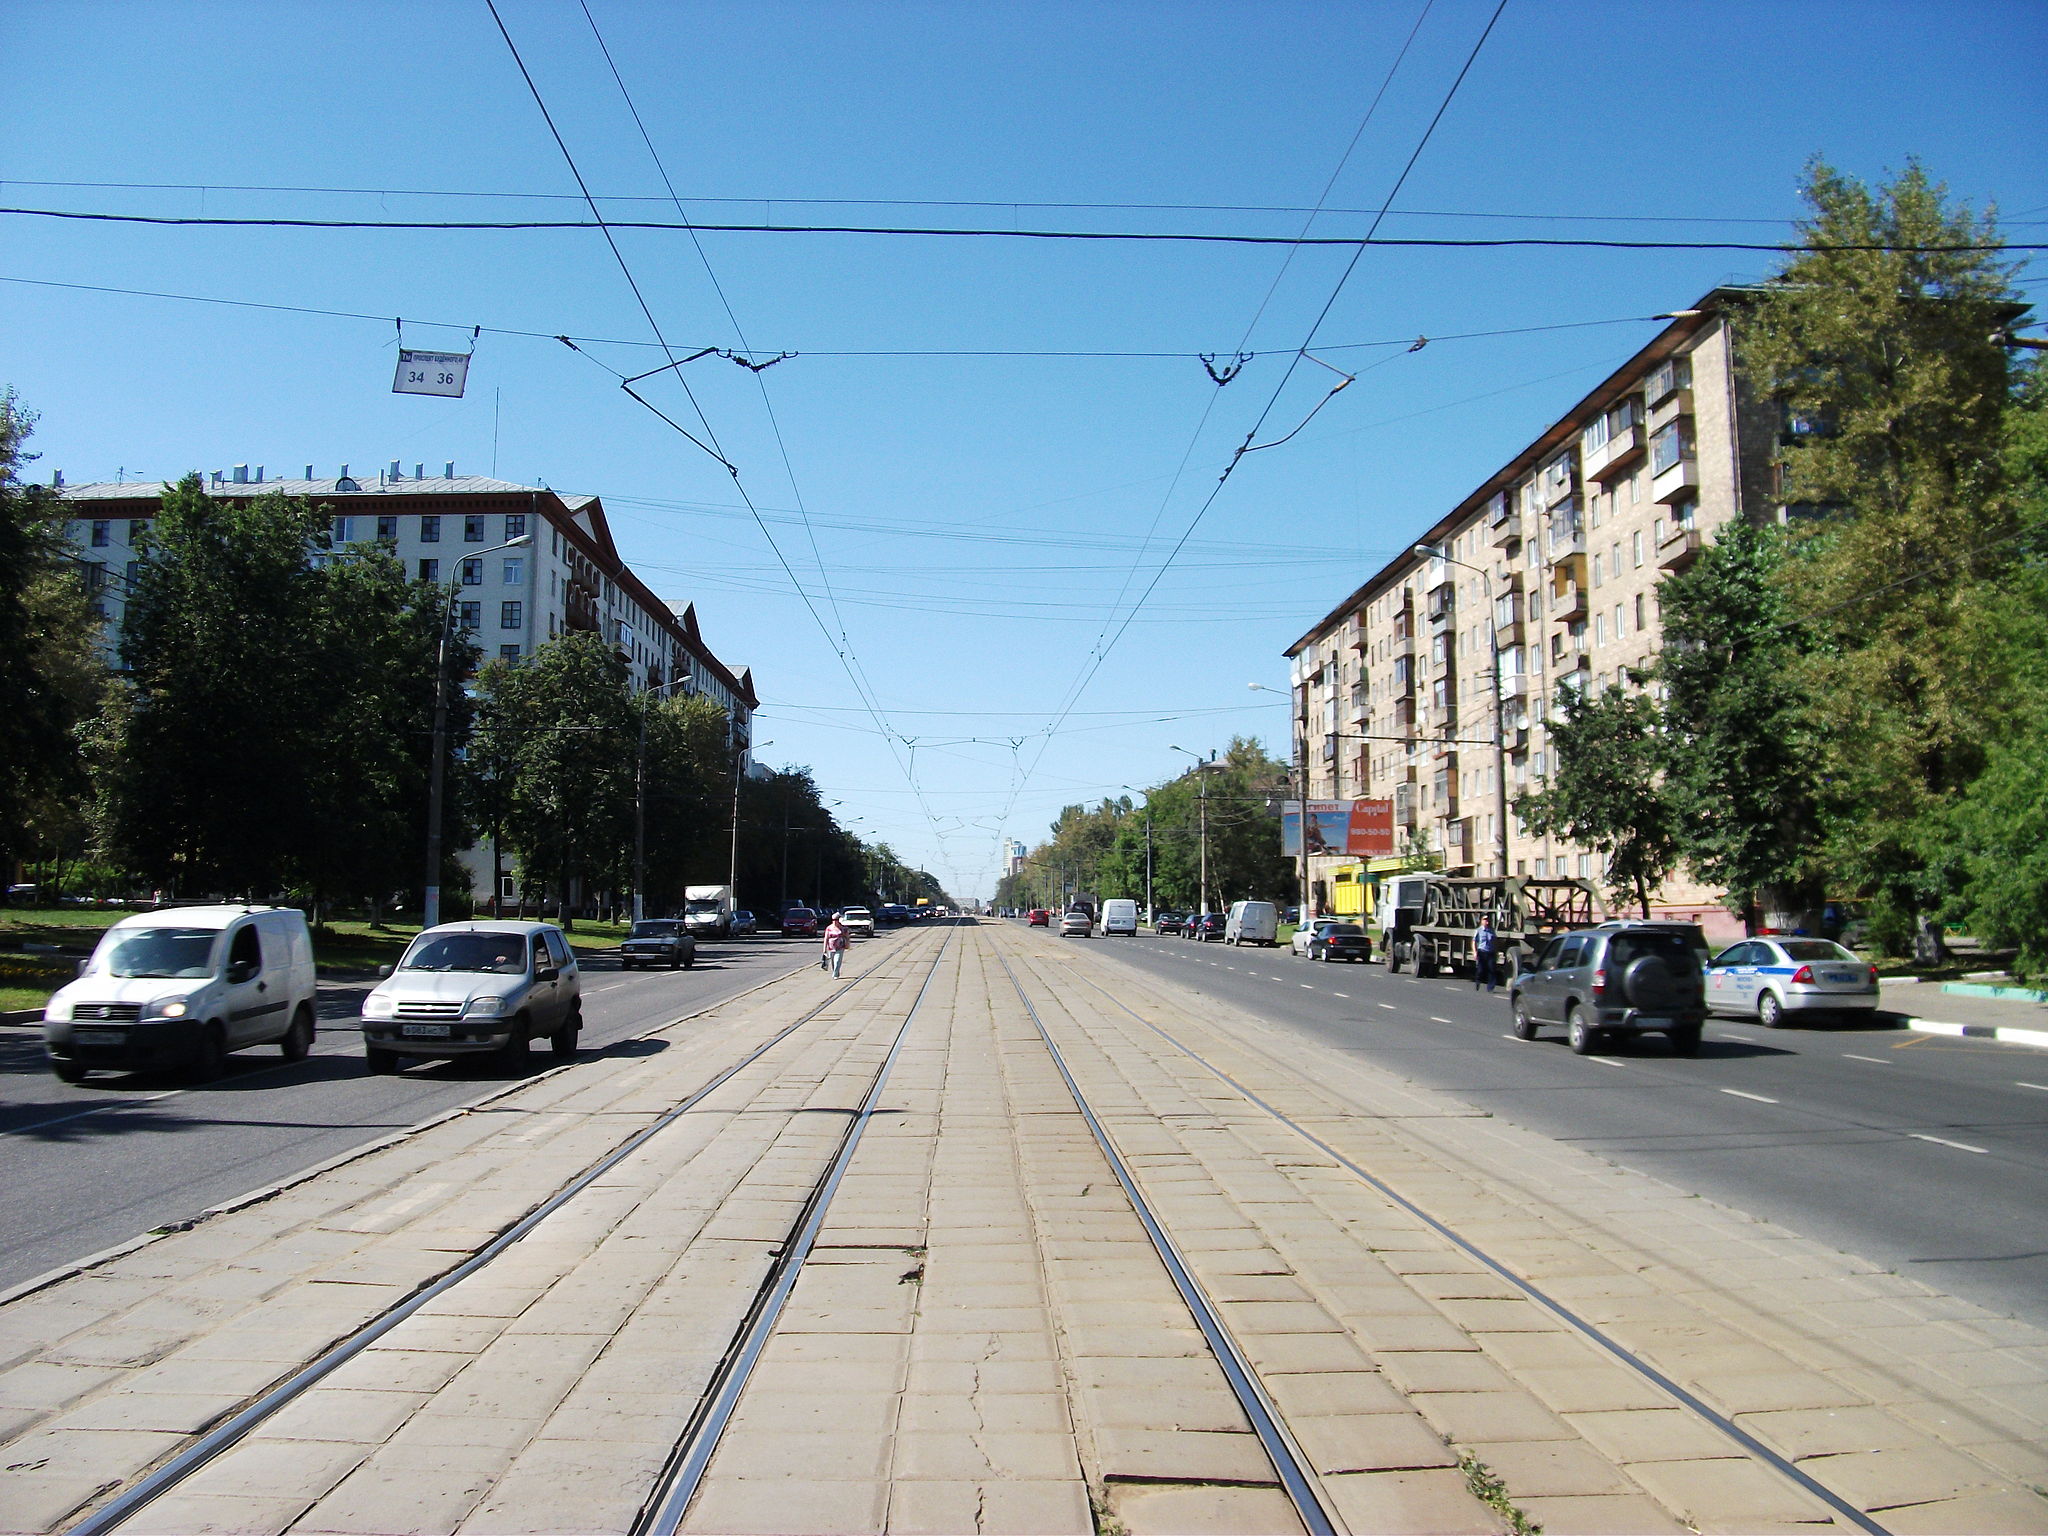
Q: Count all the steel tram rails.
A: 4